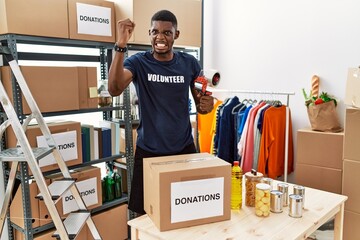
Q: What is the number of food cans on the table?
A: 5